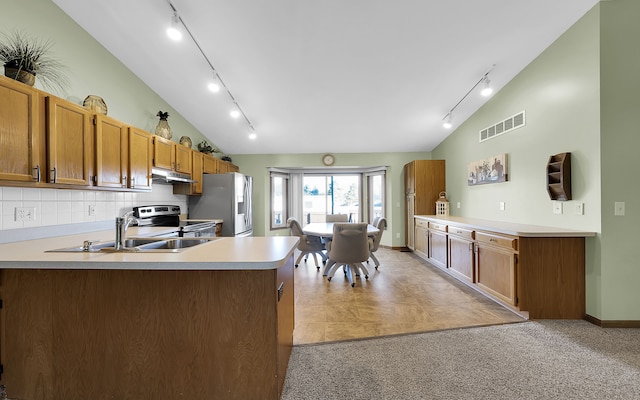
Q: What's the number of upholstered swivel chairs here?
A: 4